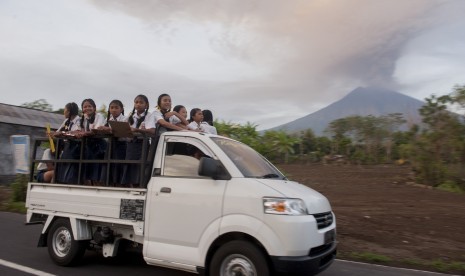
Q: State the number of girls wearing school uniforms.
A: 8